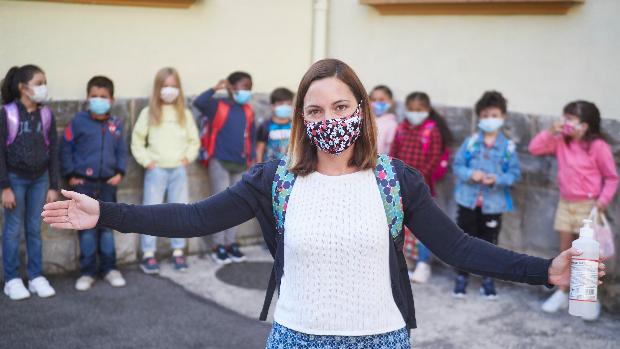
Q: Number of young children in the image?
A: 9